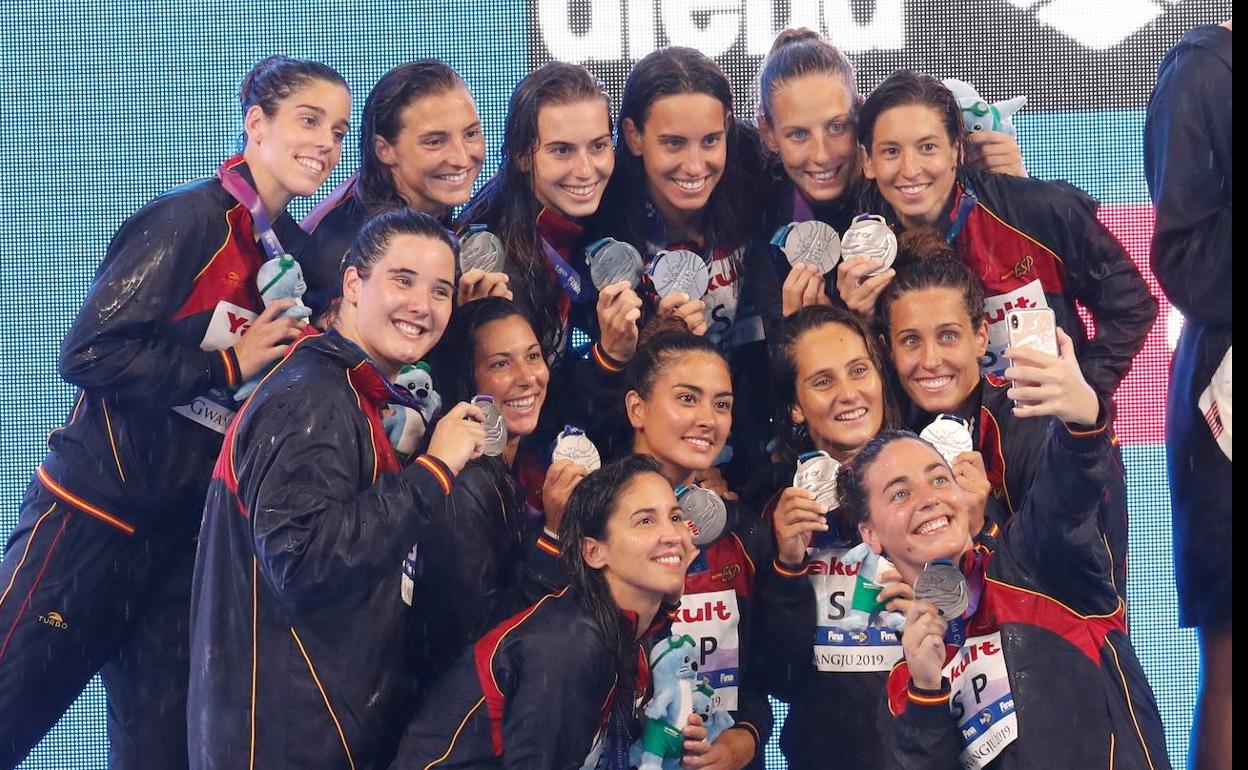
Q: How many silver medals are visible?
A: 11